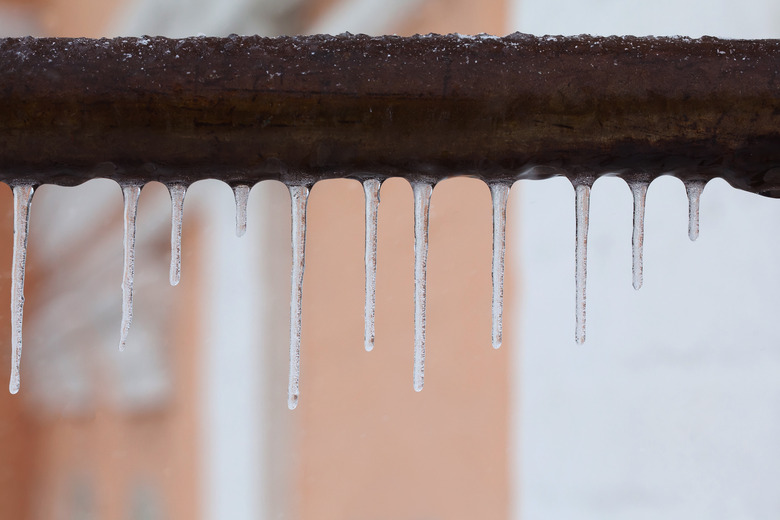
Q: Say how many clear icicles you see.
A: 11